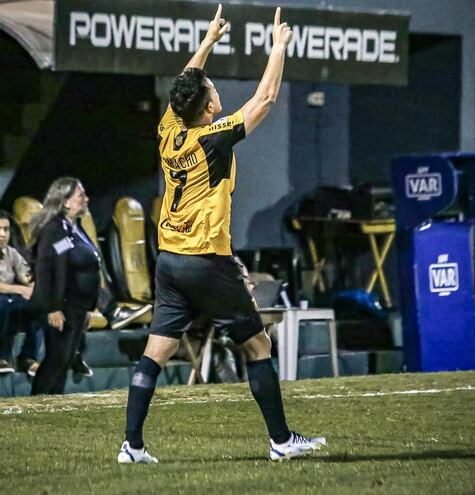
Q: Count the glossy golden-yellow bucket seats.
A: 4